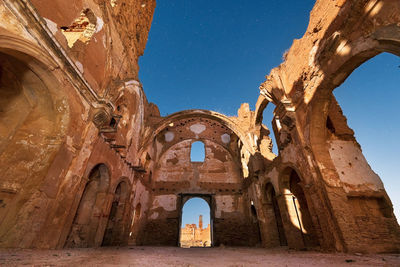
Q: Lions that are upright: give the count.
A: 0